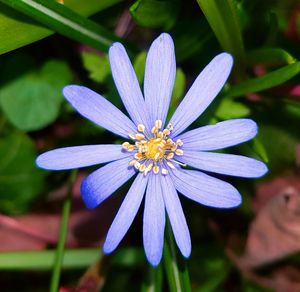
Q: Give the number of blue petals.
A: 12